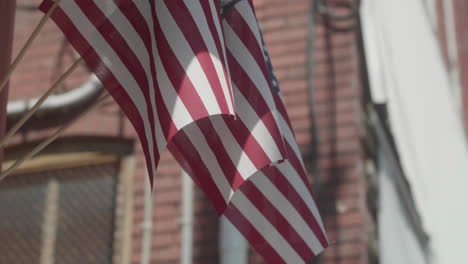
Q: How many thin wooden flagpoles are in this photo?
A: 3